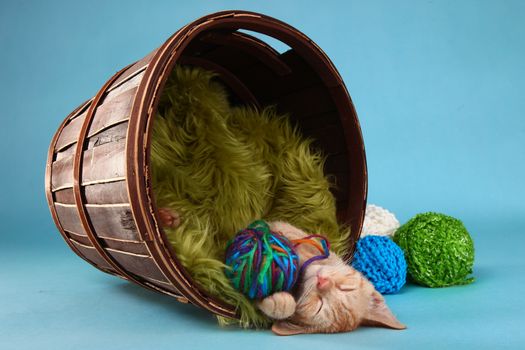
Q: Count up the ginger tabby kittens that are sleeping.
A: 1